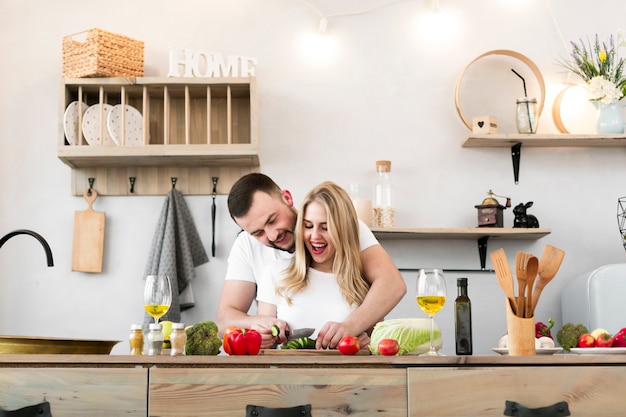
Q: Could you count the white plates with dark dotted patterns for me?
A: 3